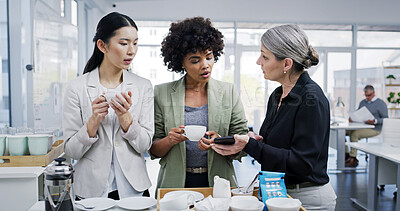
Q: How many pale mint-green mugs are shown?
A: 3